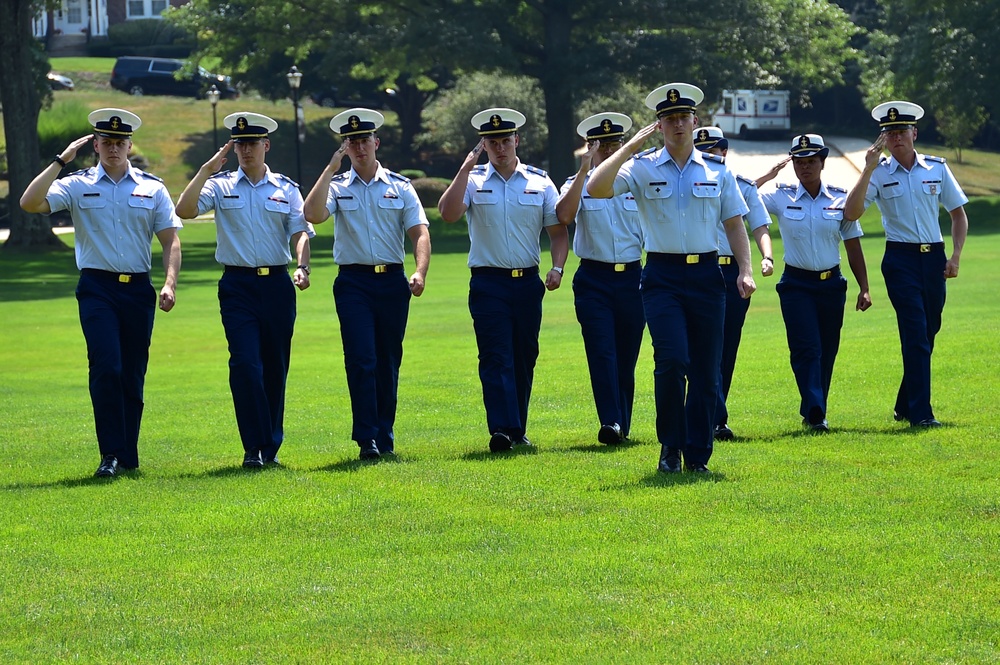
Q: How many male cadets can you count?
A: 7